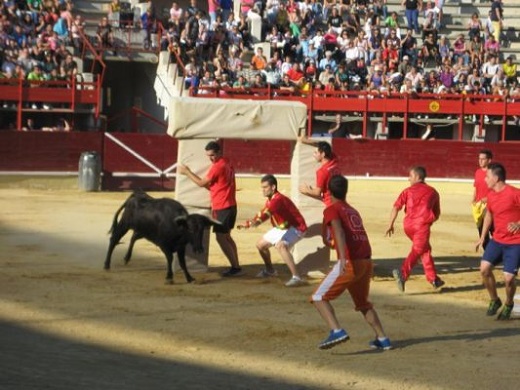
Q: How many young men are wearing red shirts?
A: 7